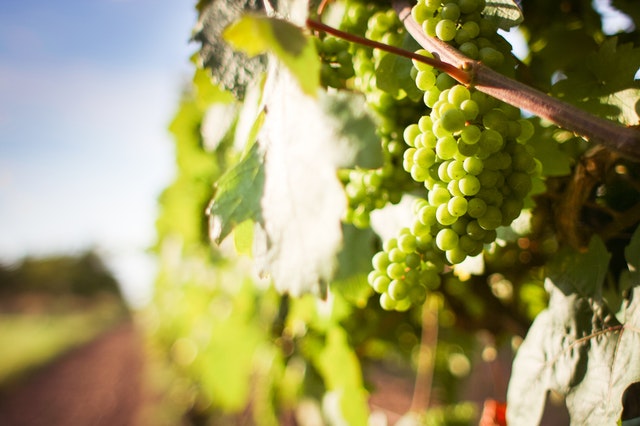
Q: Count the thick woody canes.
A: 1